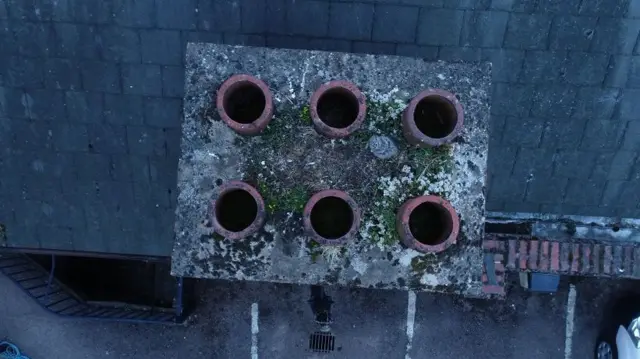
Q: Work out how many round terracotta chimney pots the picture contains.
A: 6